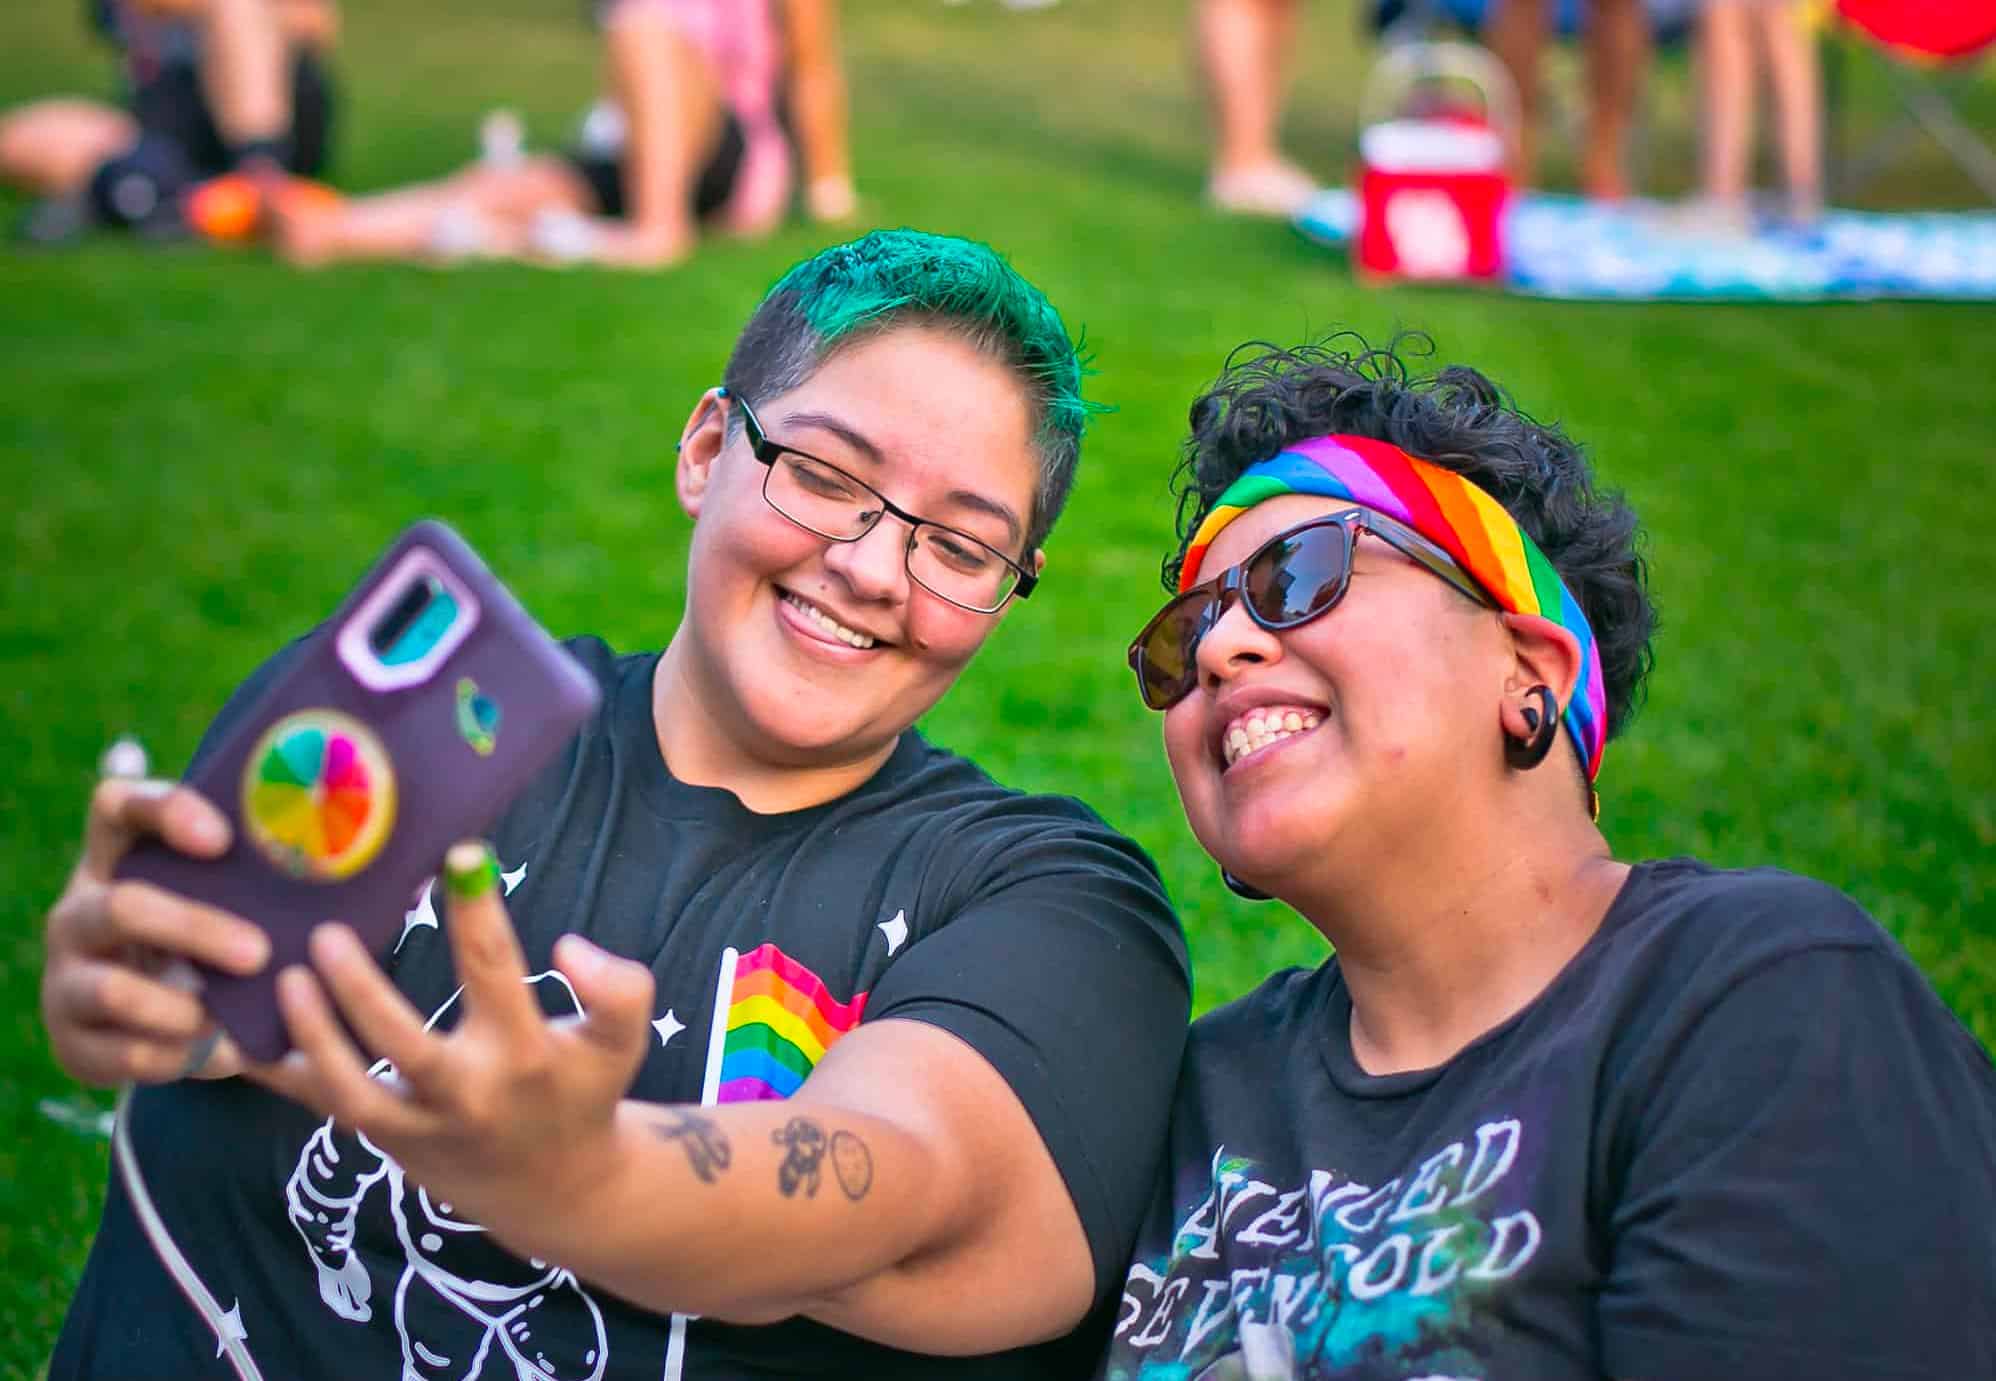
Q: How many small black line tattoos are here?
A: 3